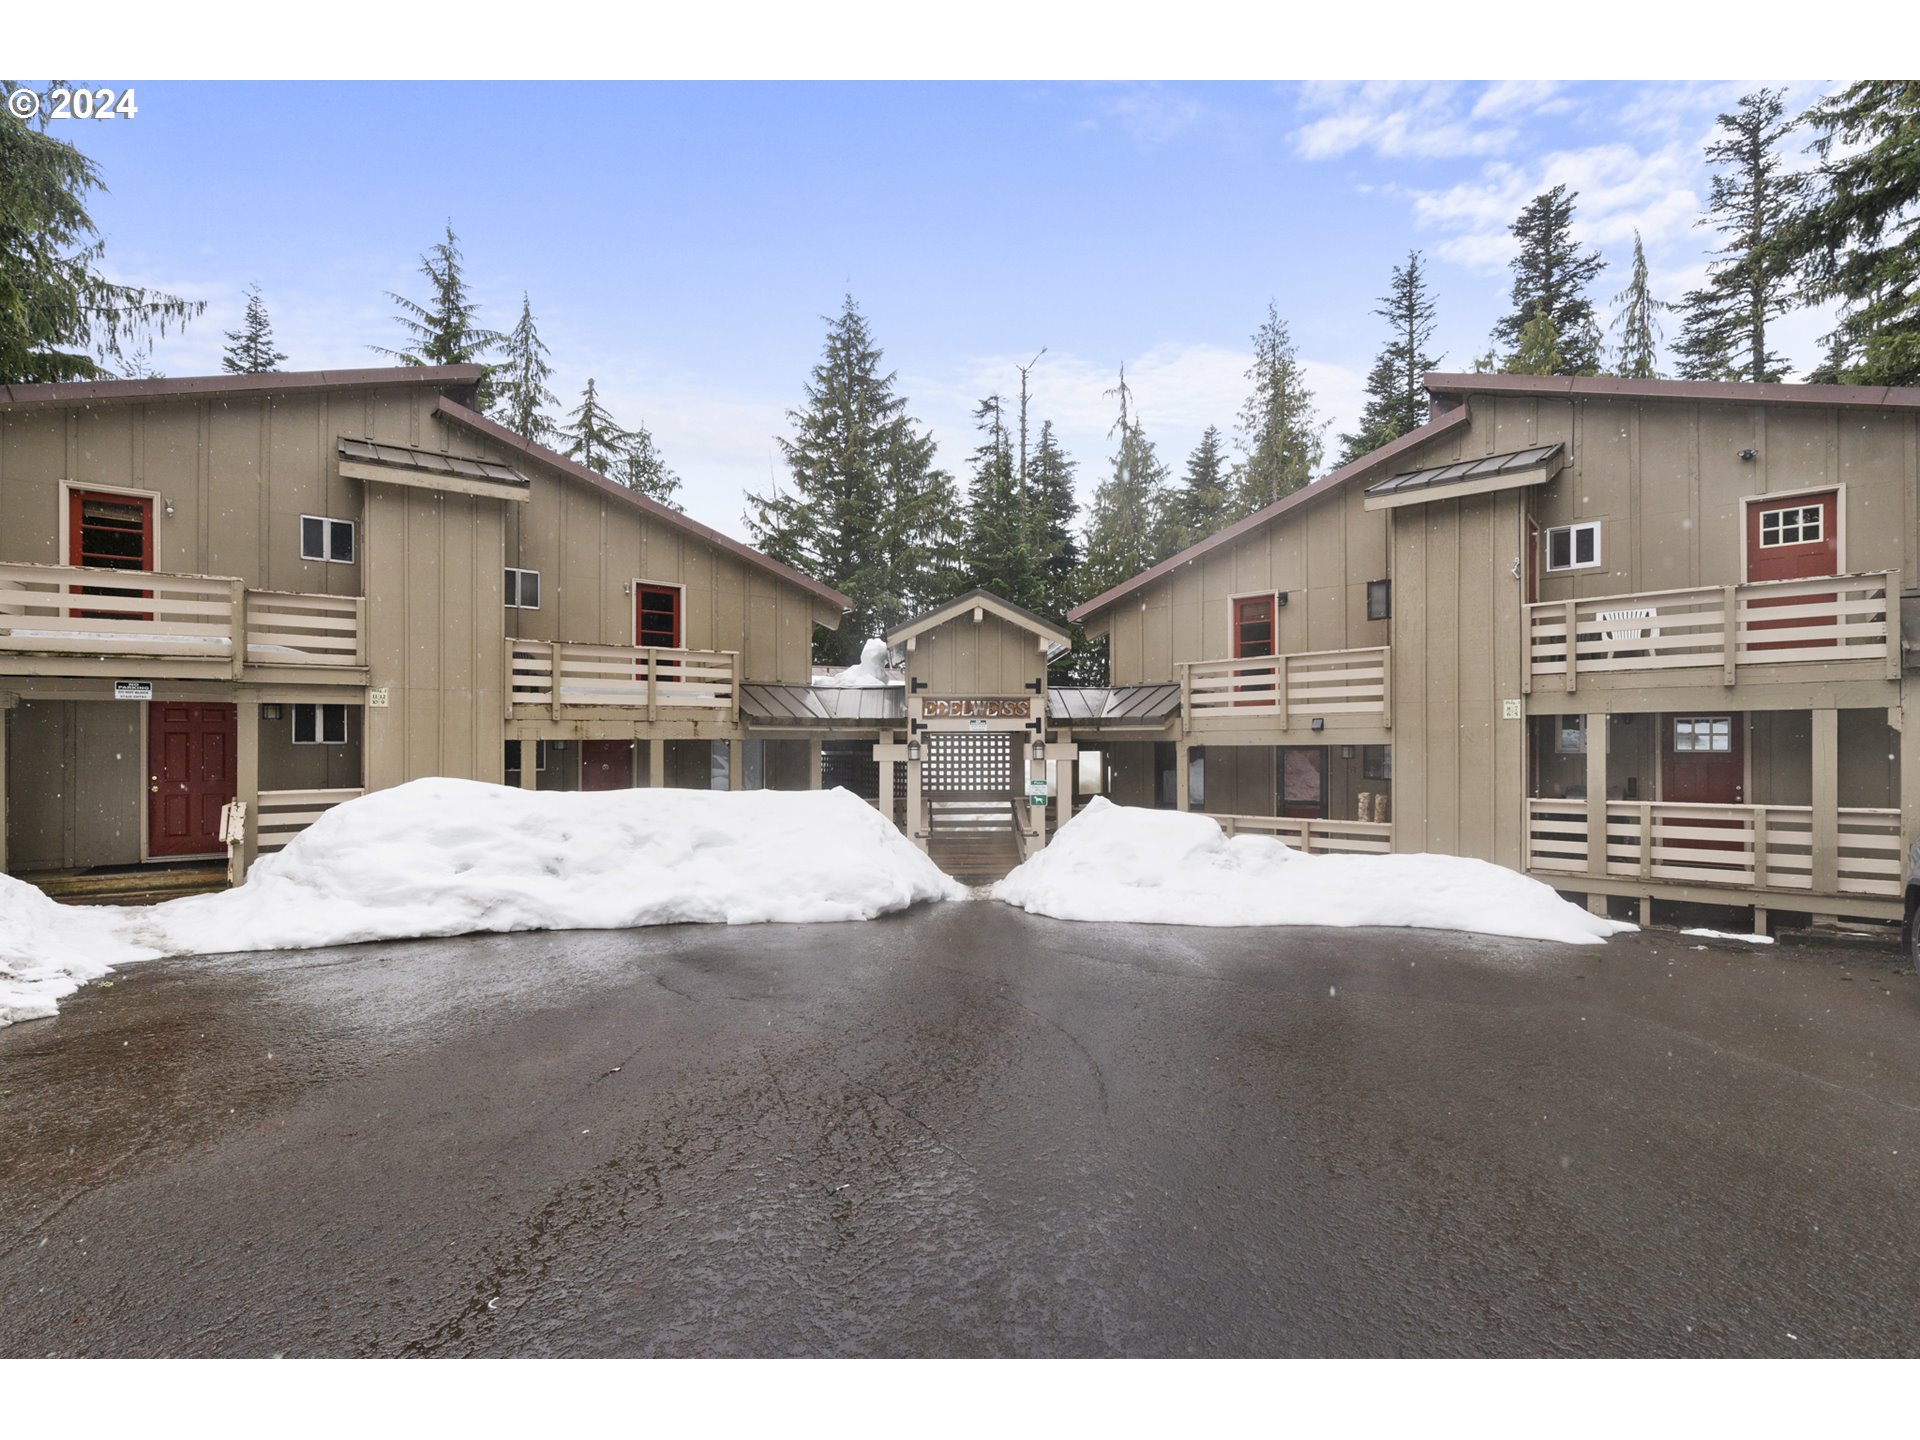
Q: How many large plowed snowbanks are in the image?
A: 2